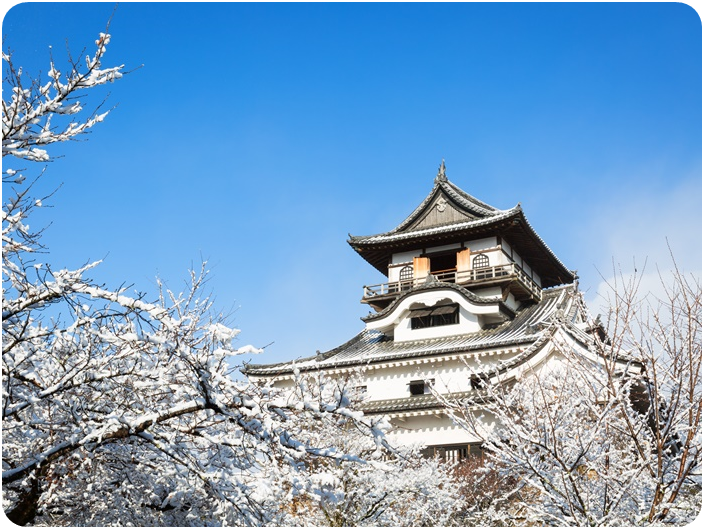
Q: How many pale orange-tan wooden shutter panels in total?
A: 2